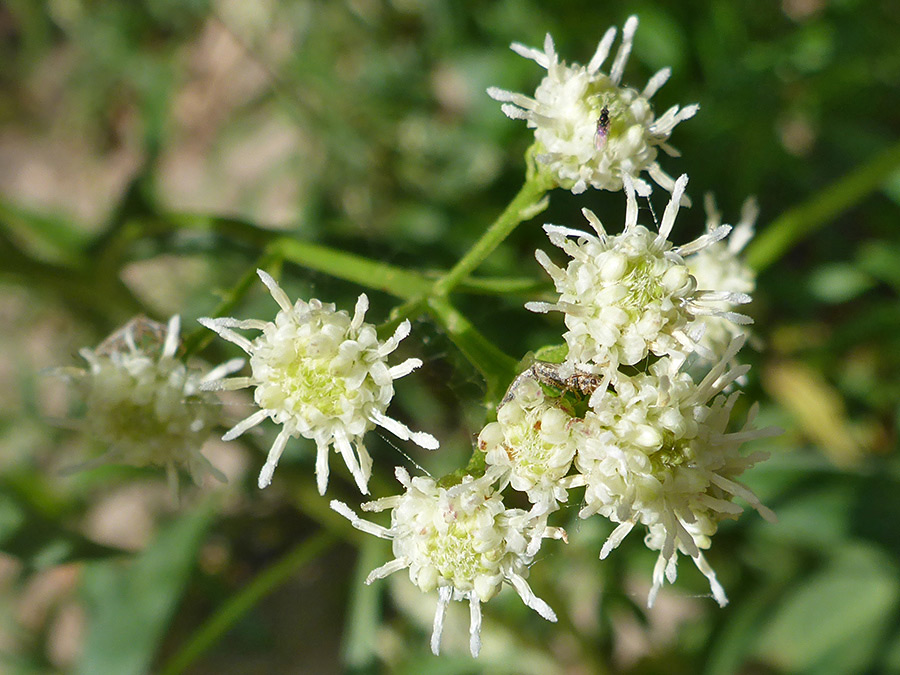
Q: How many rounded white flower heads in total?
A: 8